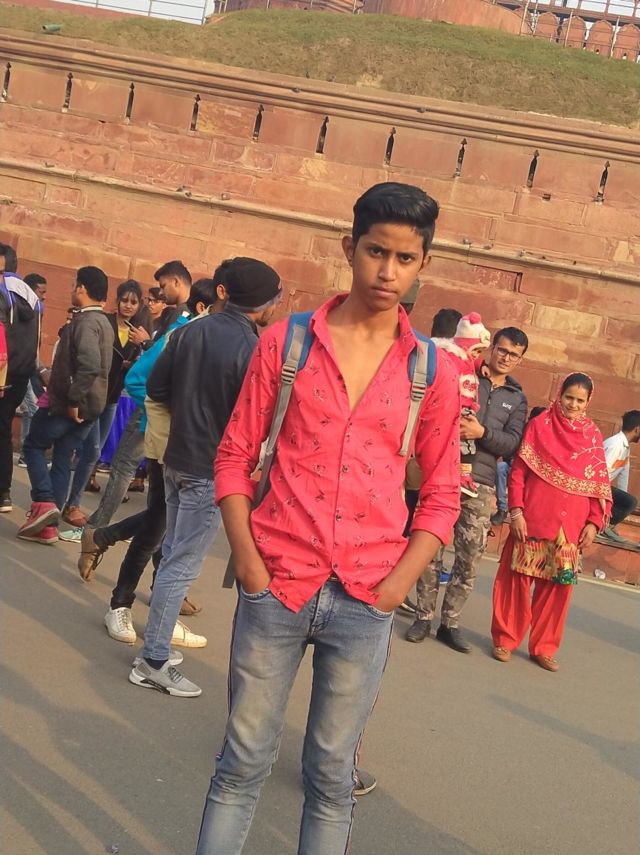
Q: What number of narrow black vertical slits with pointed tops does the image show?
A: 10